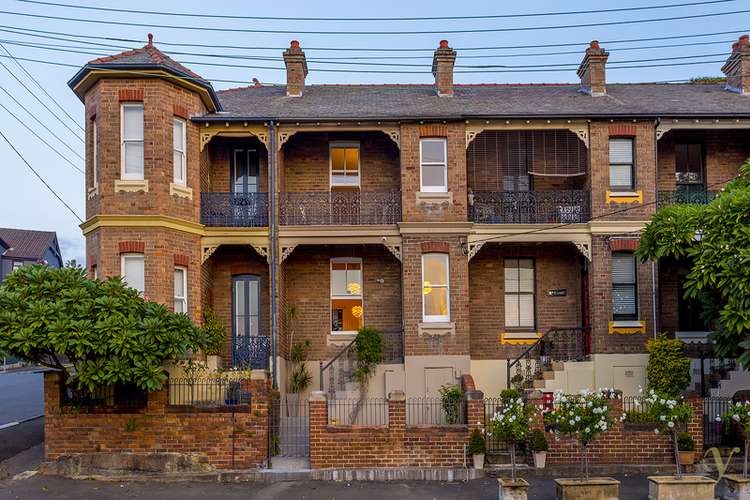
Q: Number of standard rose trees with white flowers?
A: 4